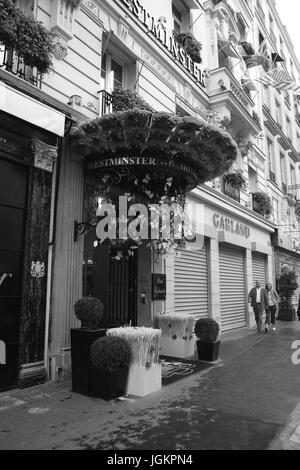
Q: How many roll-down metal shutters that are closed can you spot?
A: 3